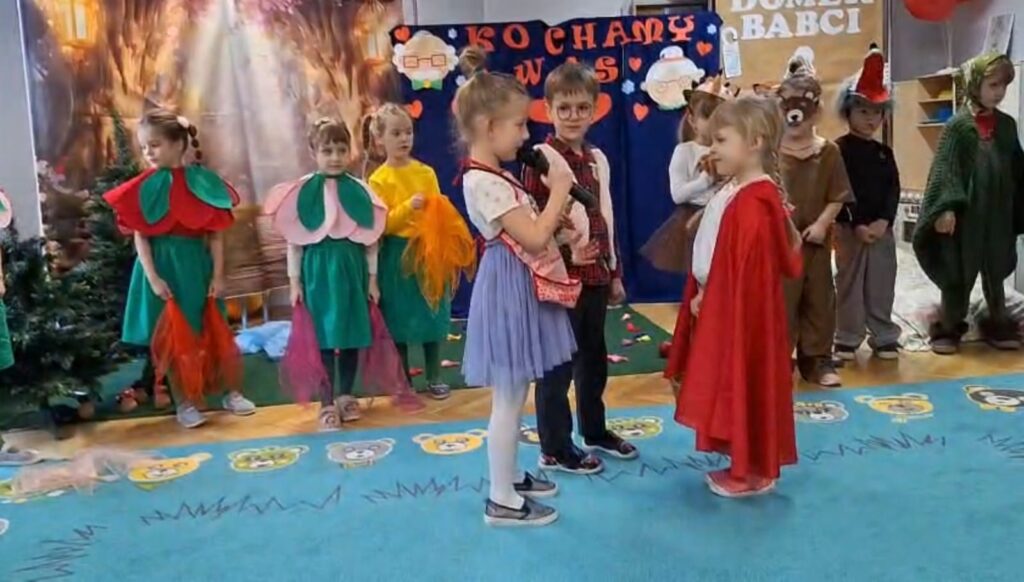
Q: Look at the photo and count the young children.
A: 11